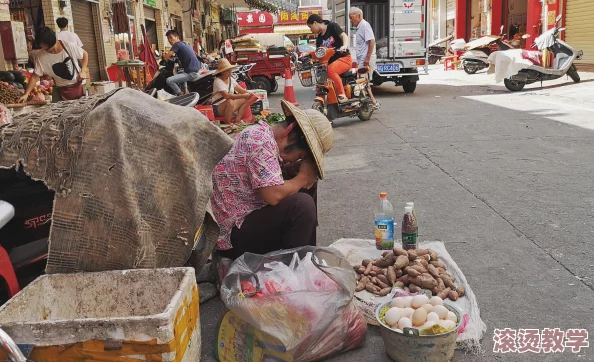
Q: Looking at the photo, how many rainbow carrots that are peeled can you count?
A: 0